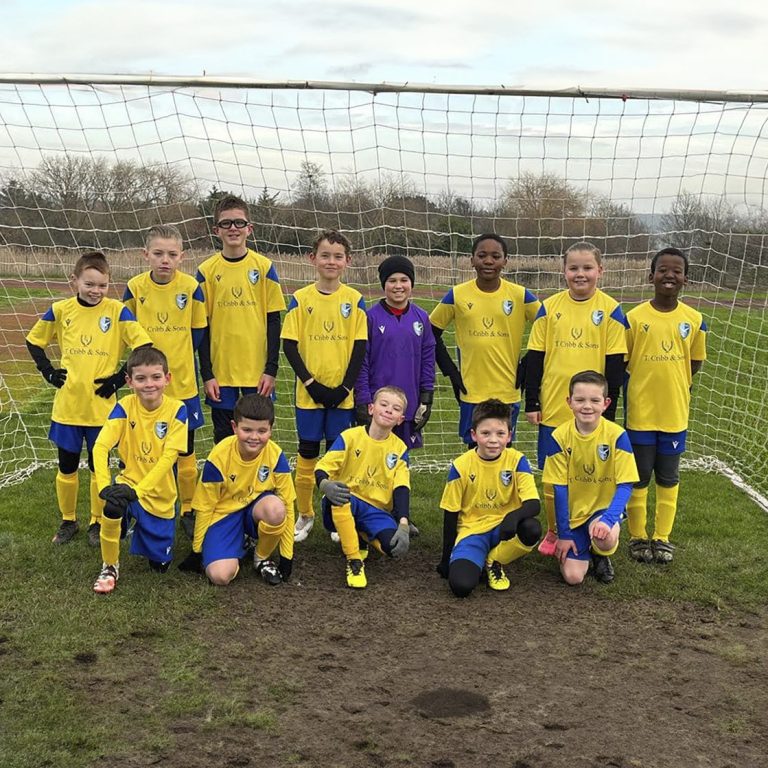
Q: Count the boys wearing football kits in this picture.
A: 13